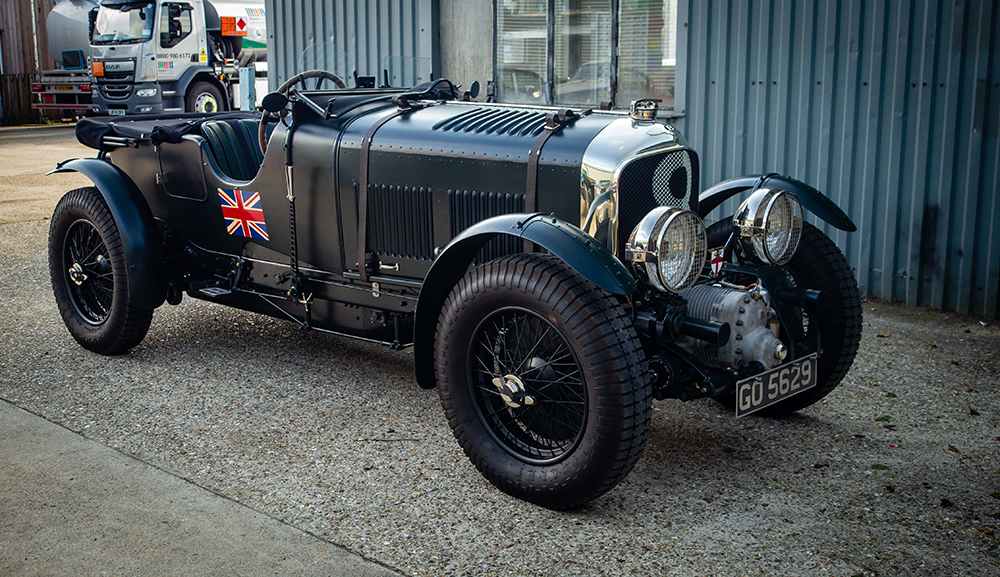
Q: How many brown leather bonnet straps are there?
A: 2